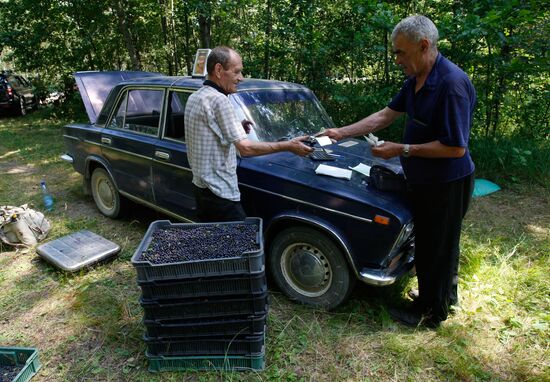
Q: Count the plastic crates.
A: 7